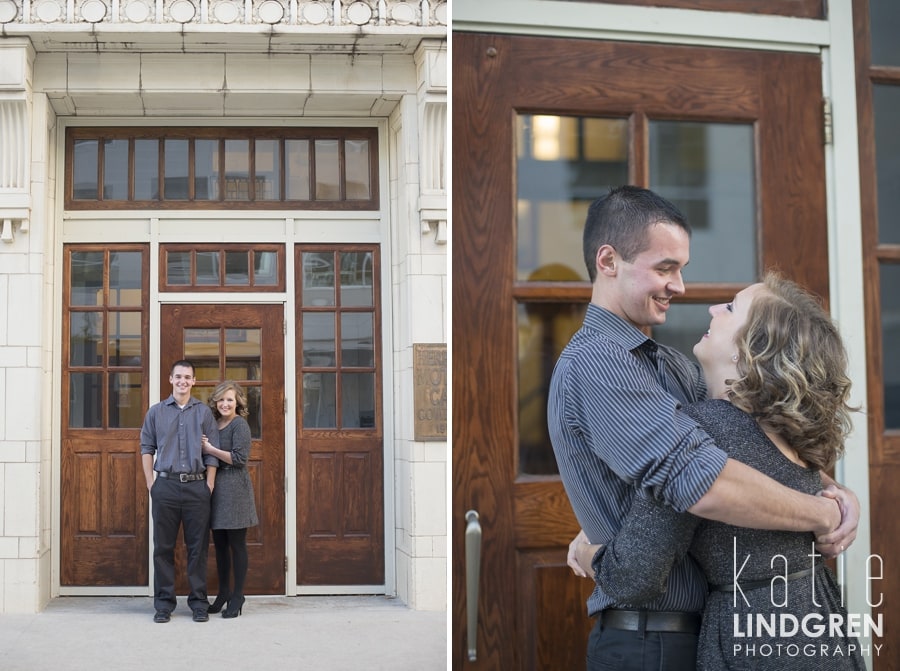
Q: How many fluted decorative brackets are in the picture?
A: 2